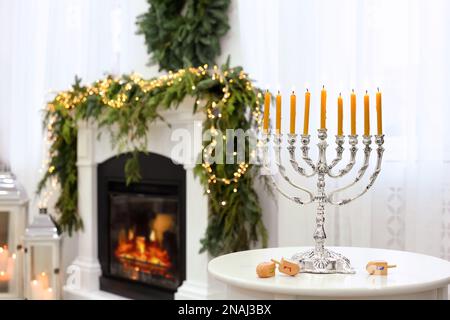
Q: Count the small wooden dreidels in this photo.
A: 3